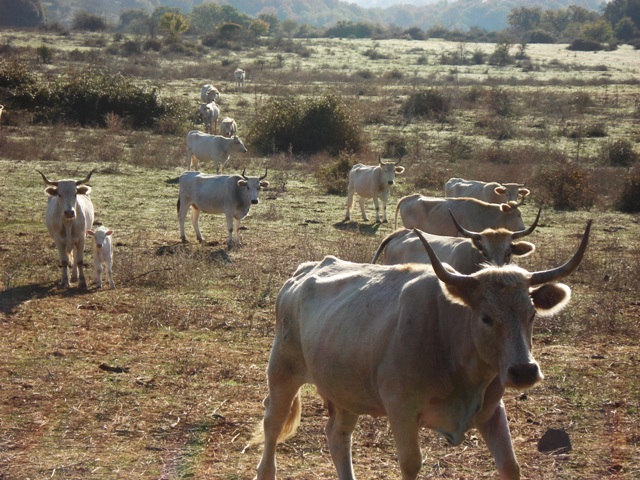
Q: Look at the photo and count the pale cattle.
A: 13